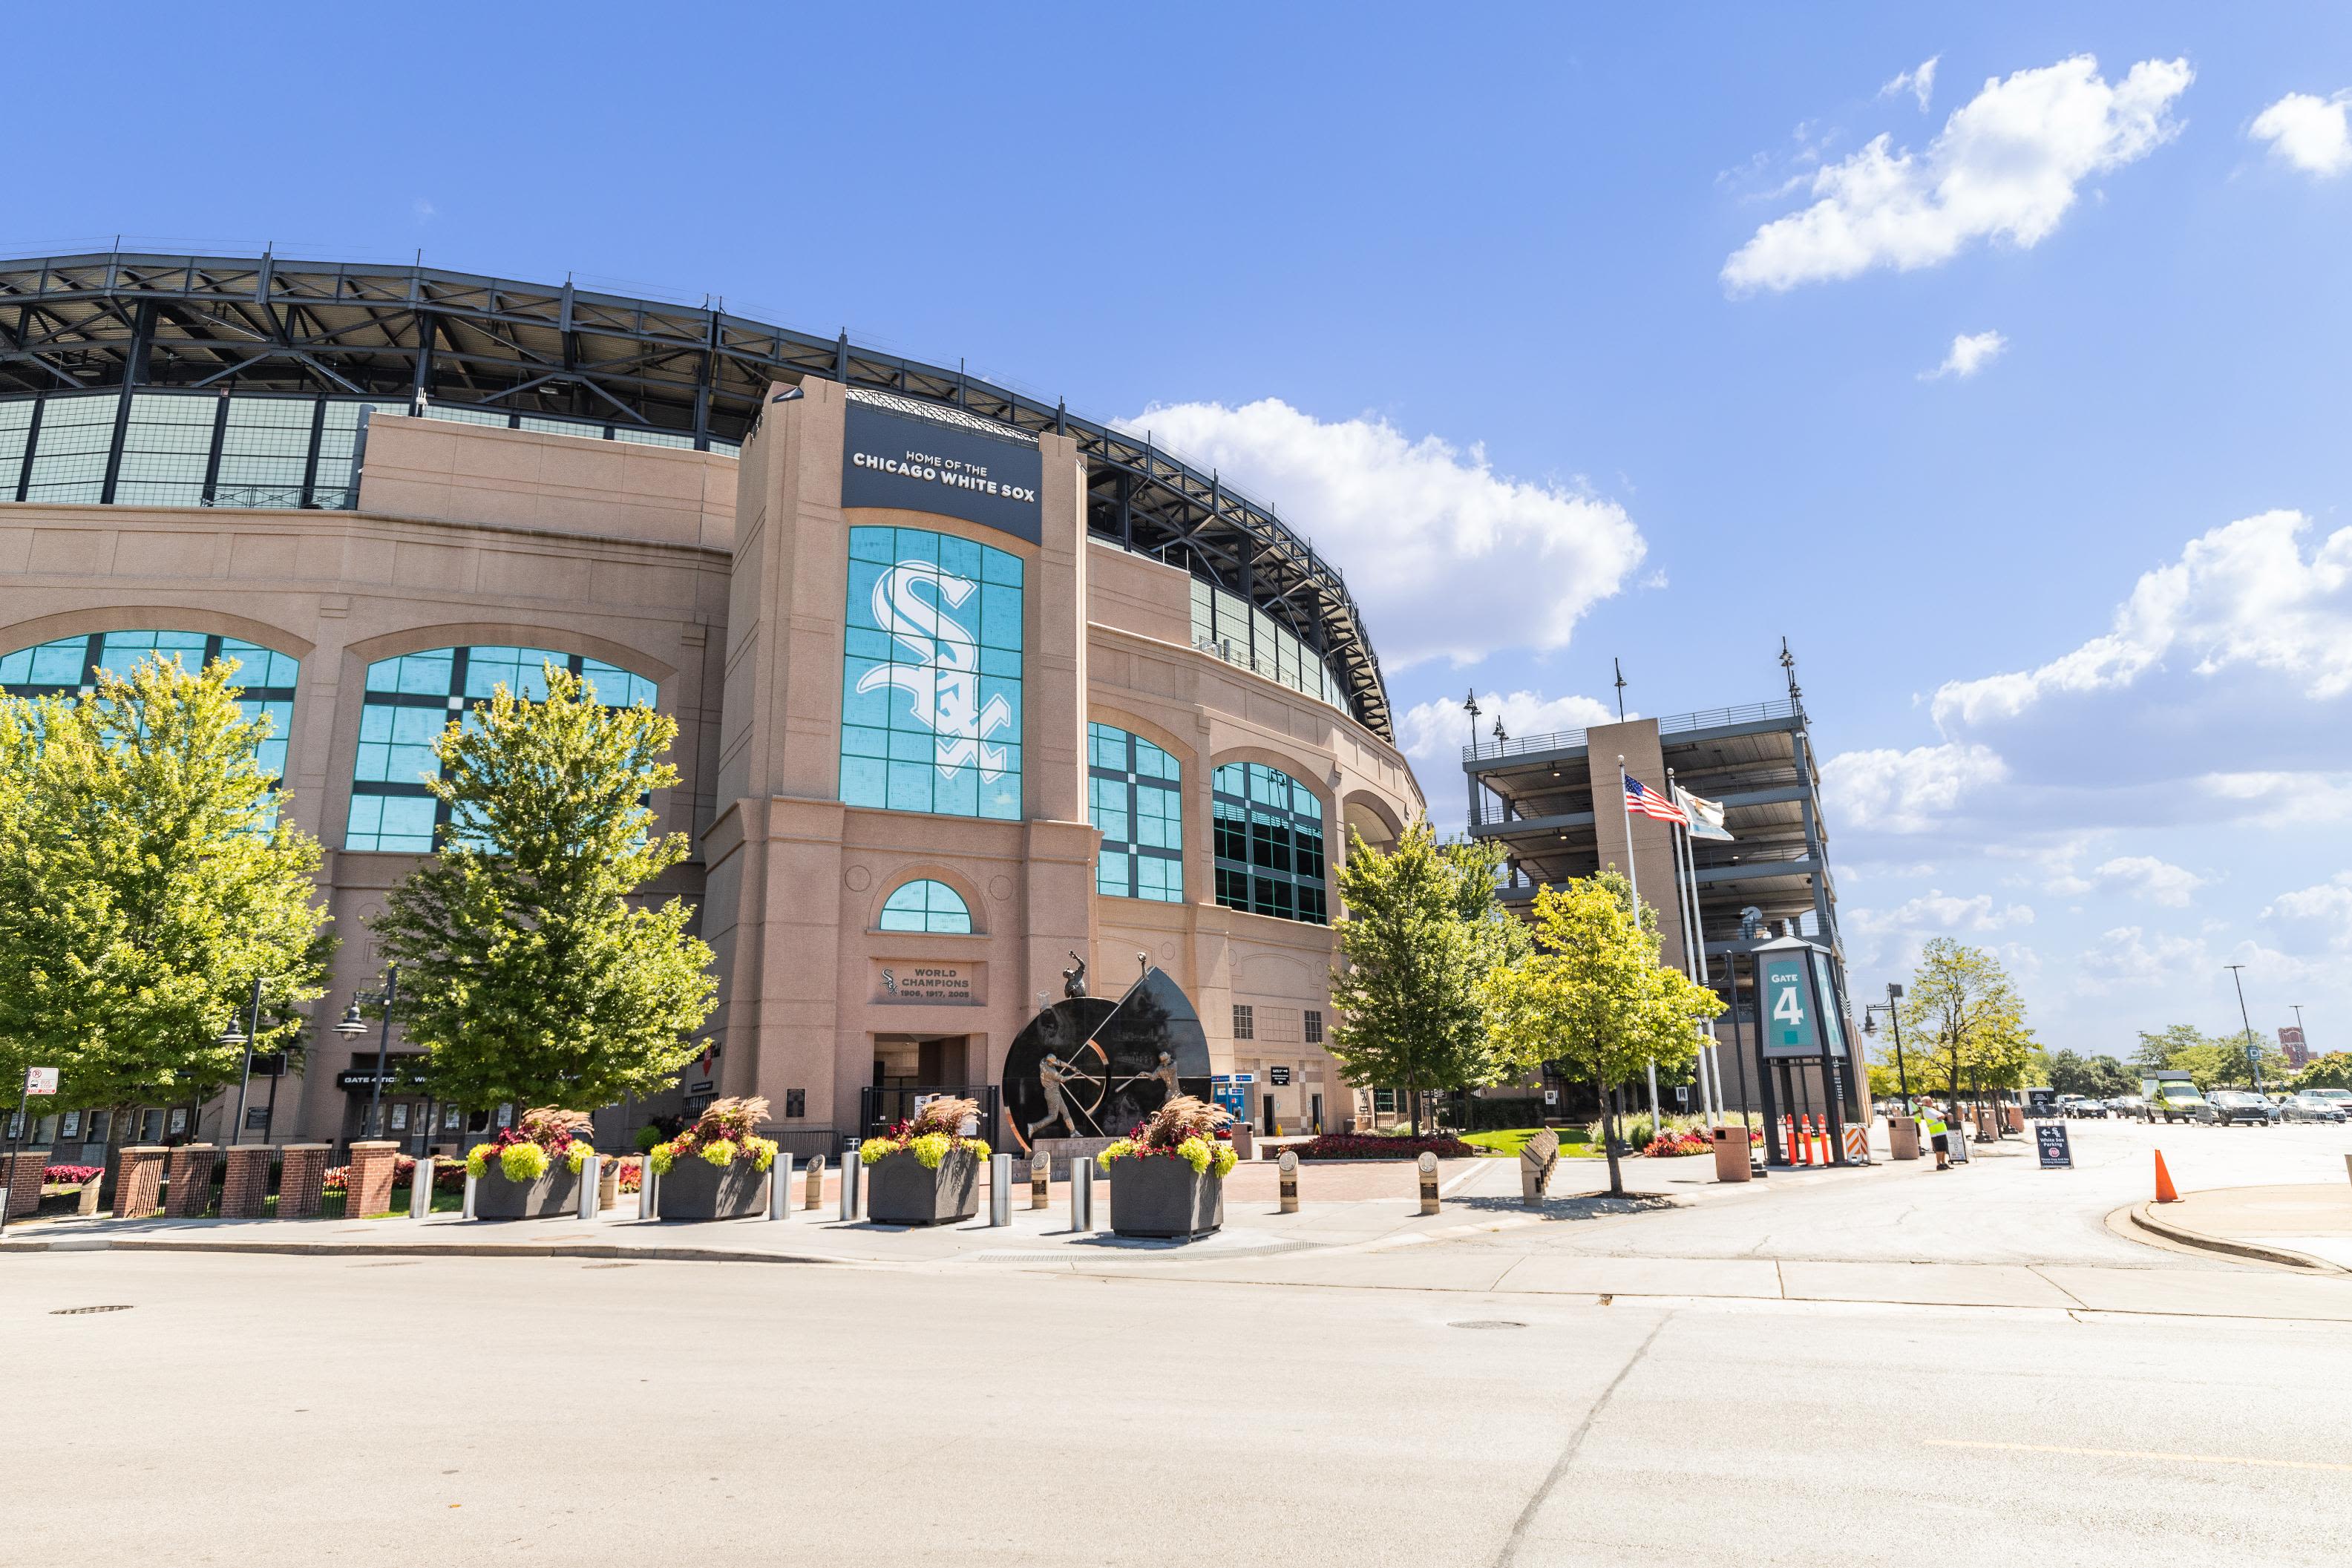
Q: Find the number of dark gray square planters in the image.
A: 4